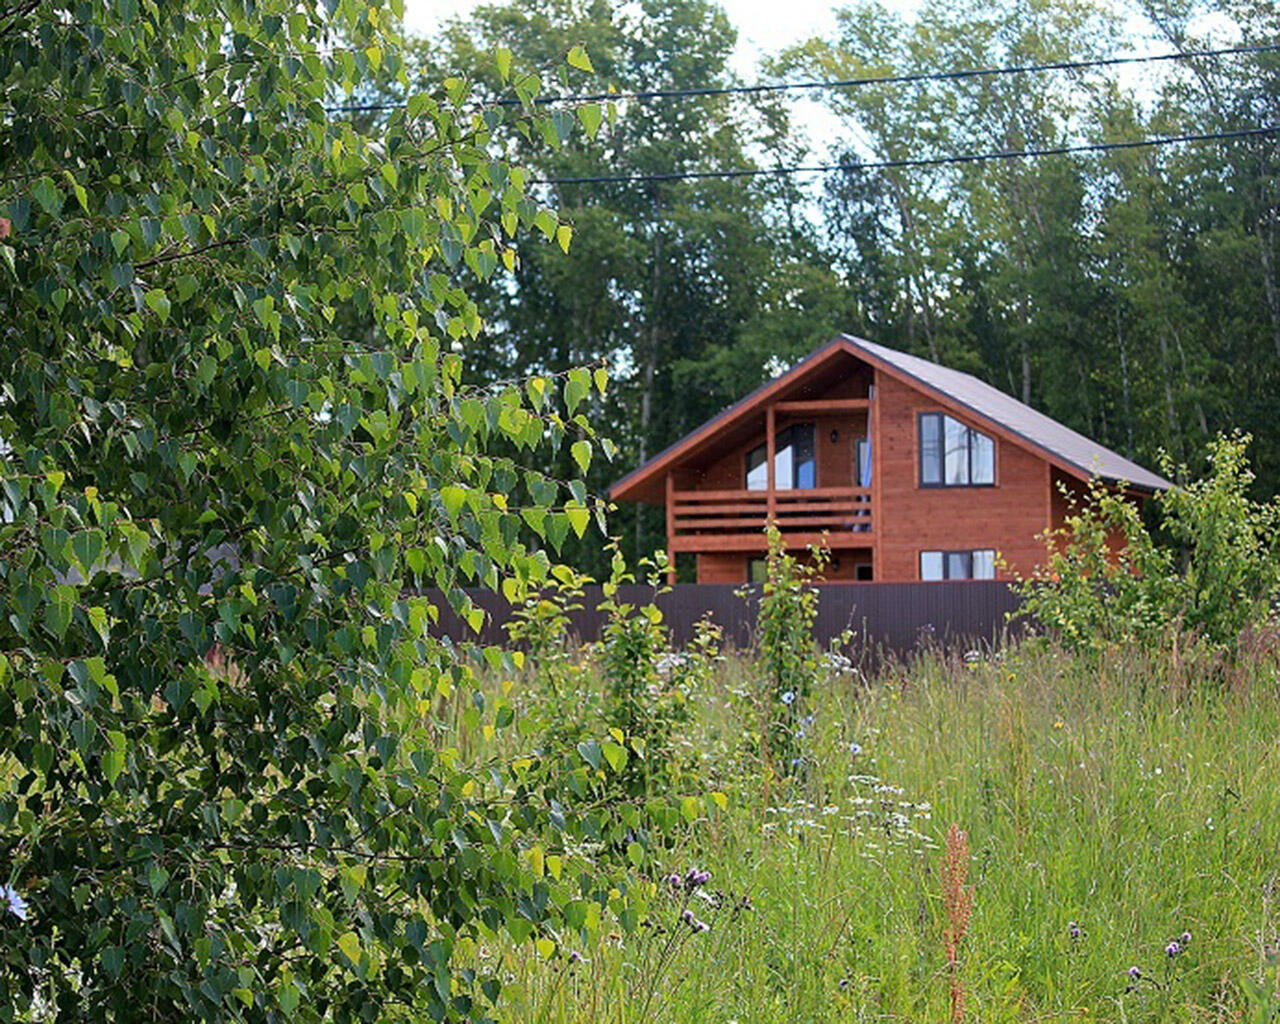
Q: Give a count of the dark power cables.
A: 2